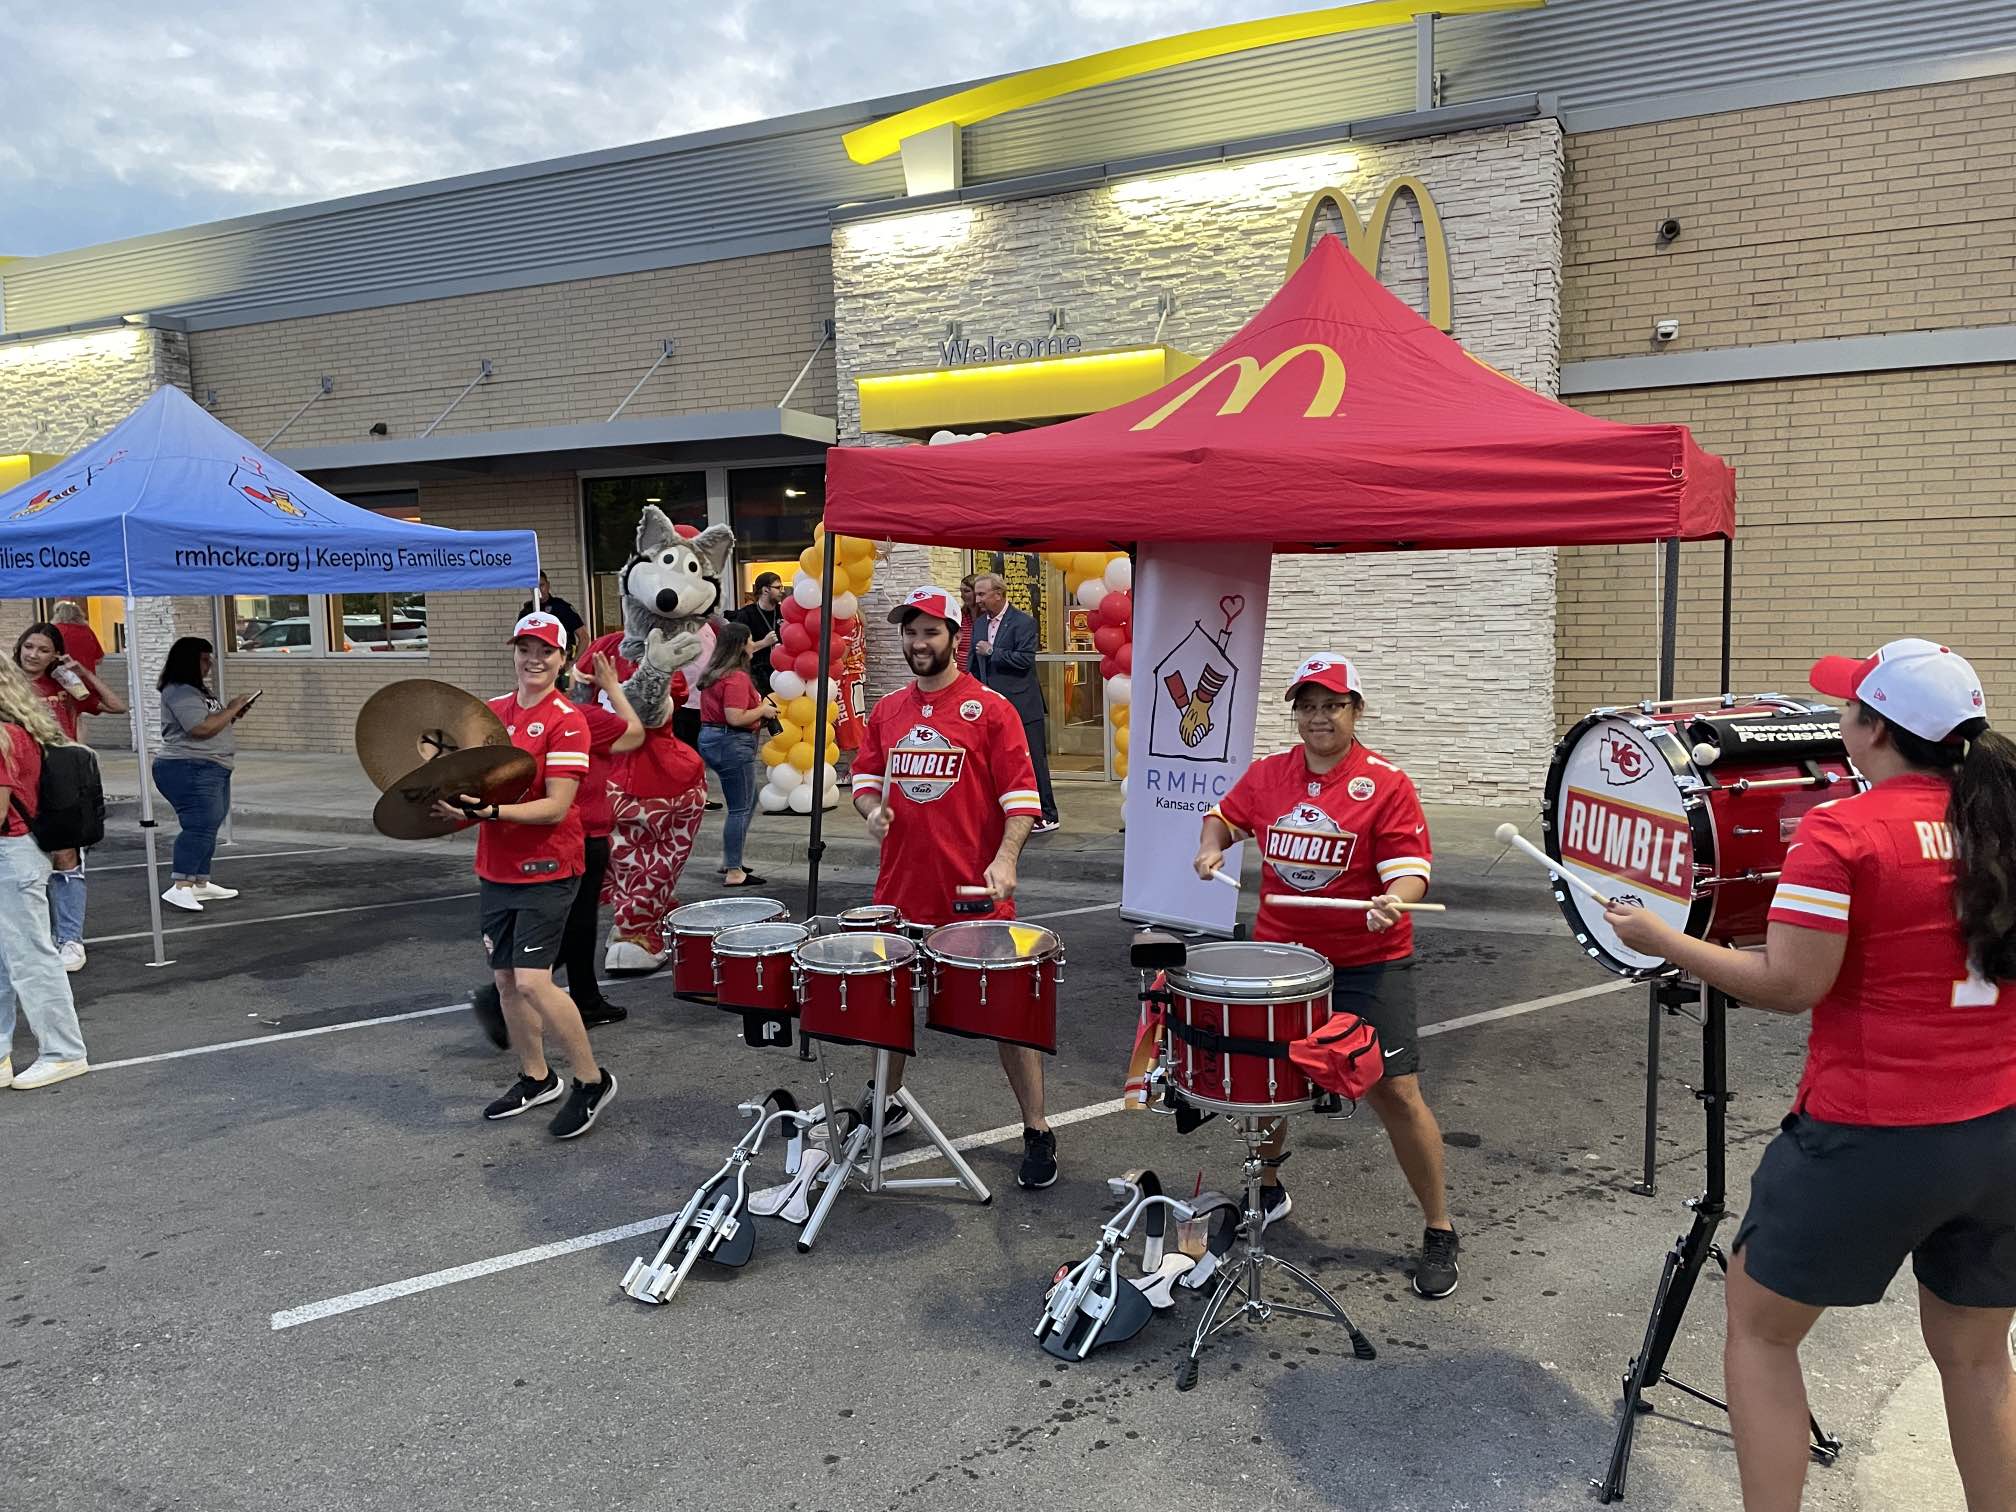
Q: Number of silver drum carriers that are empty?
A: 2